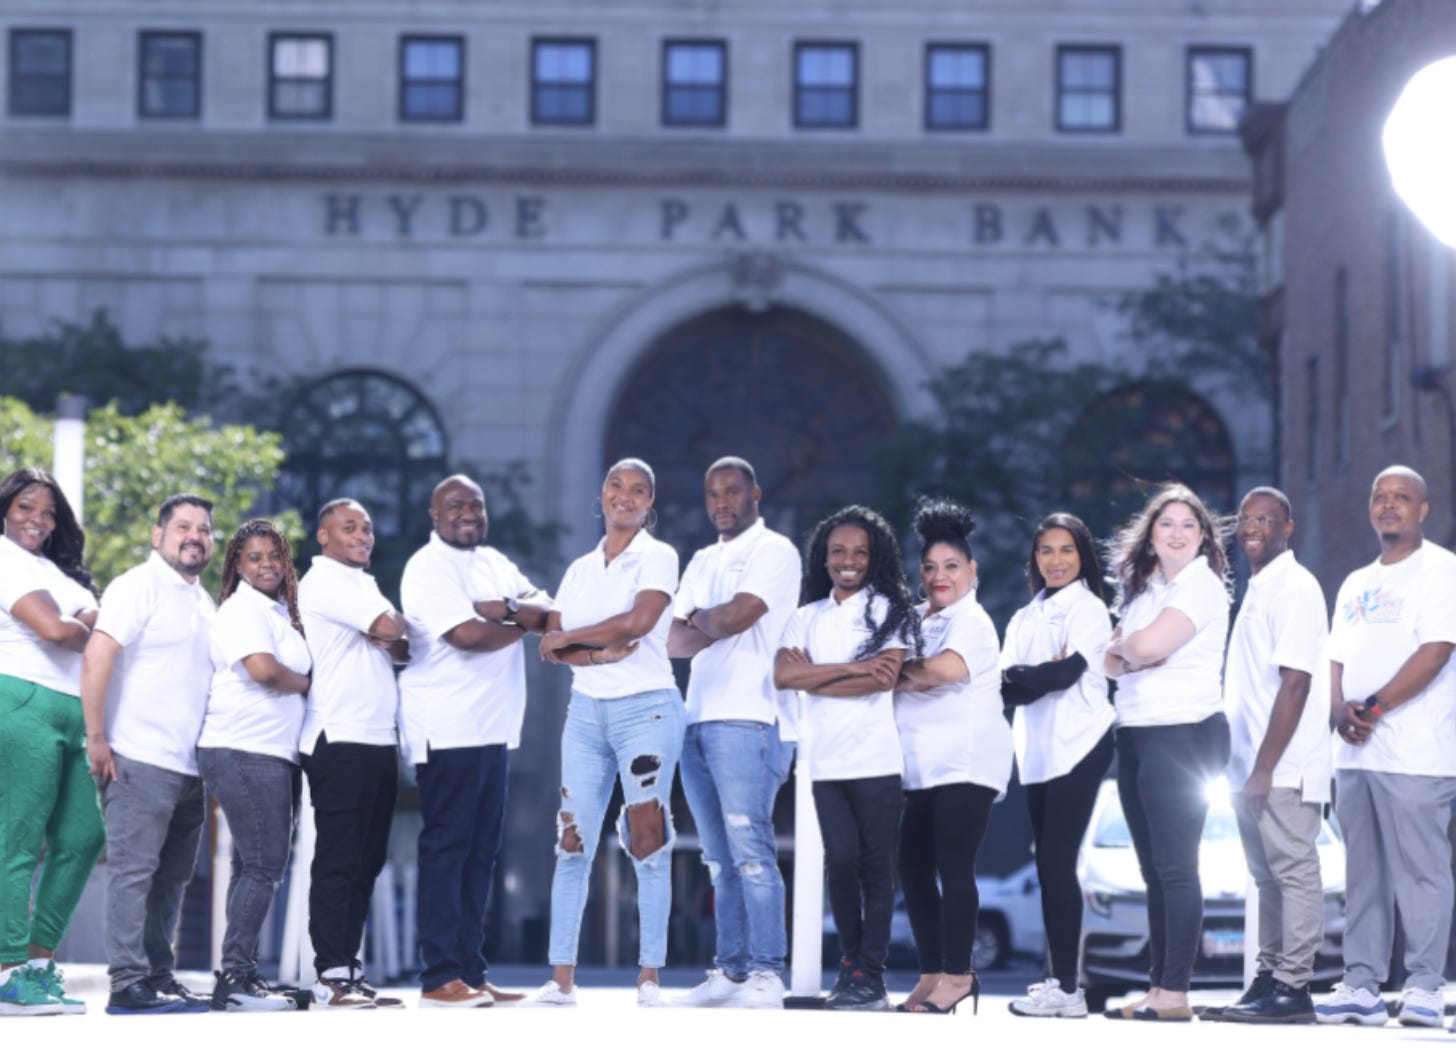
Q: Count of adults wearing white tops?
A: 13